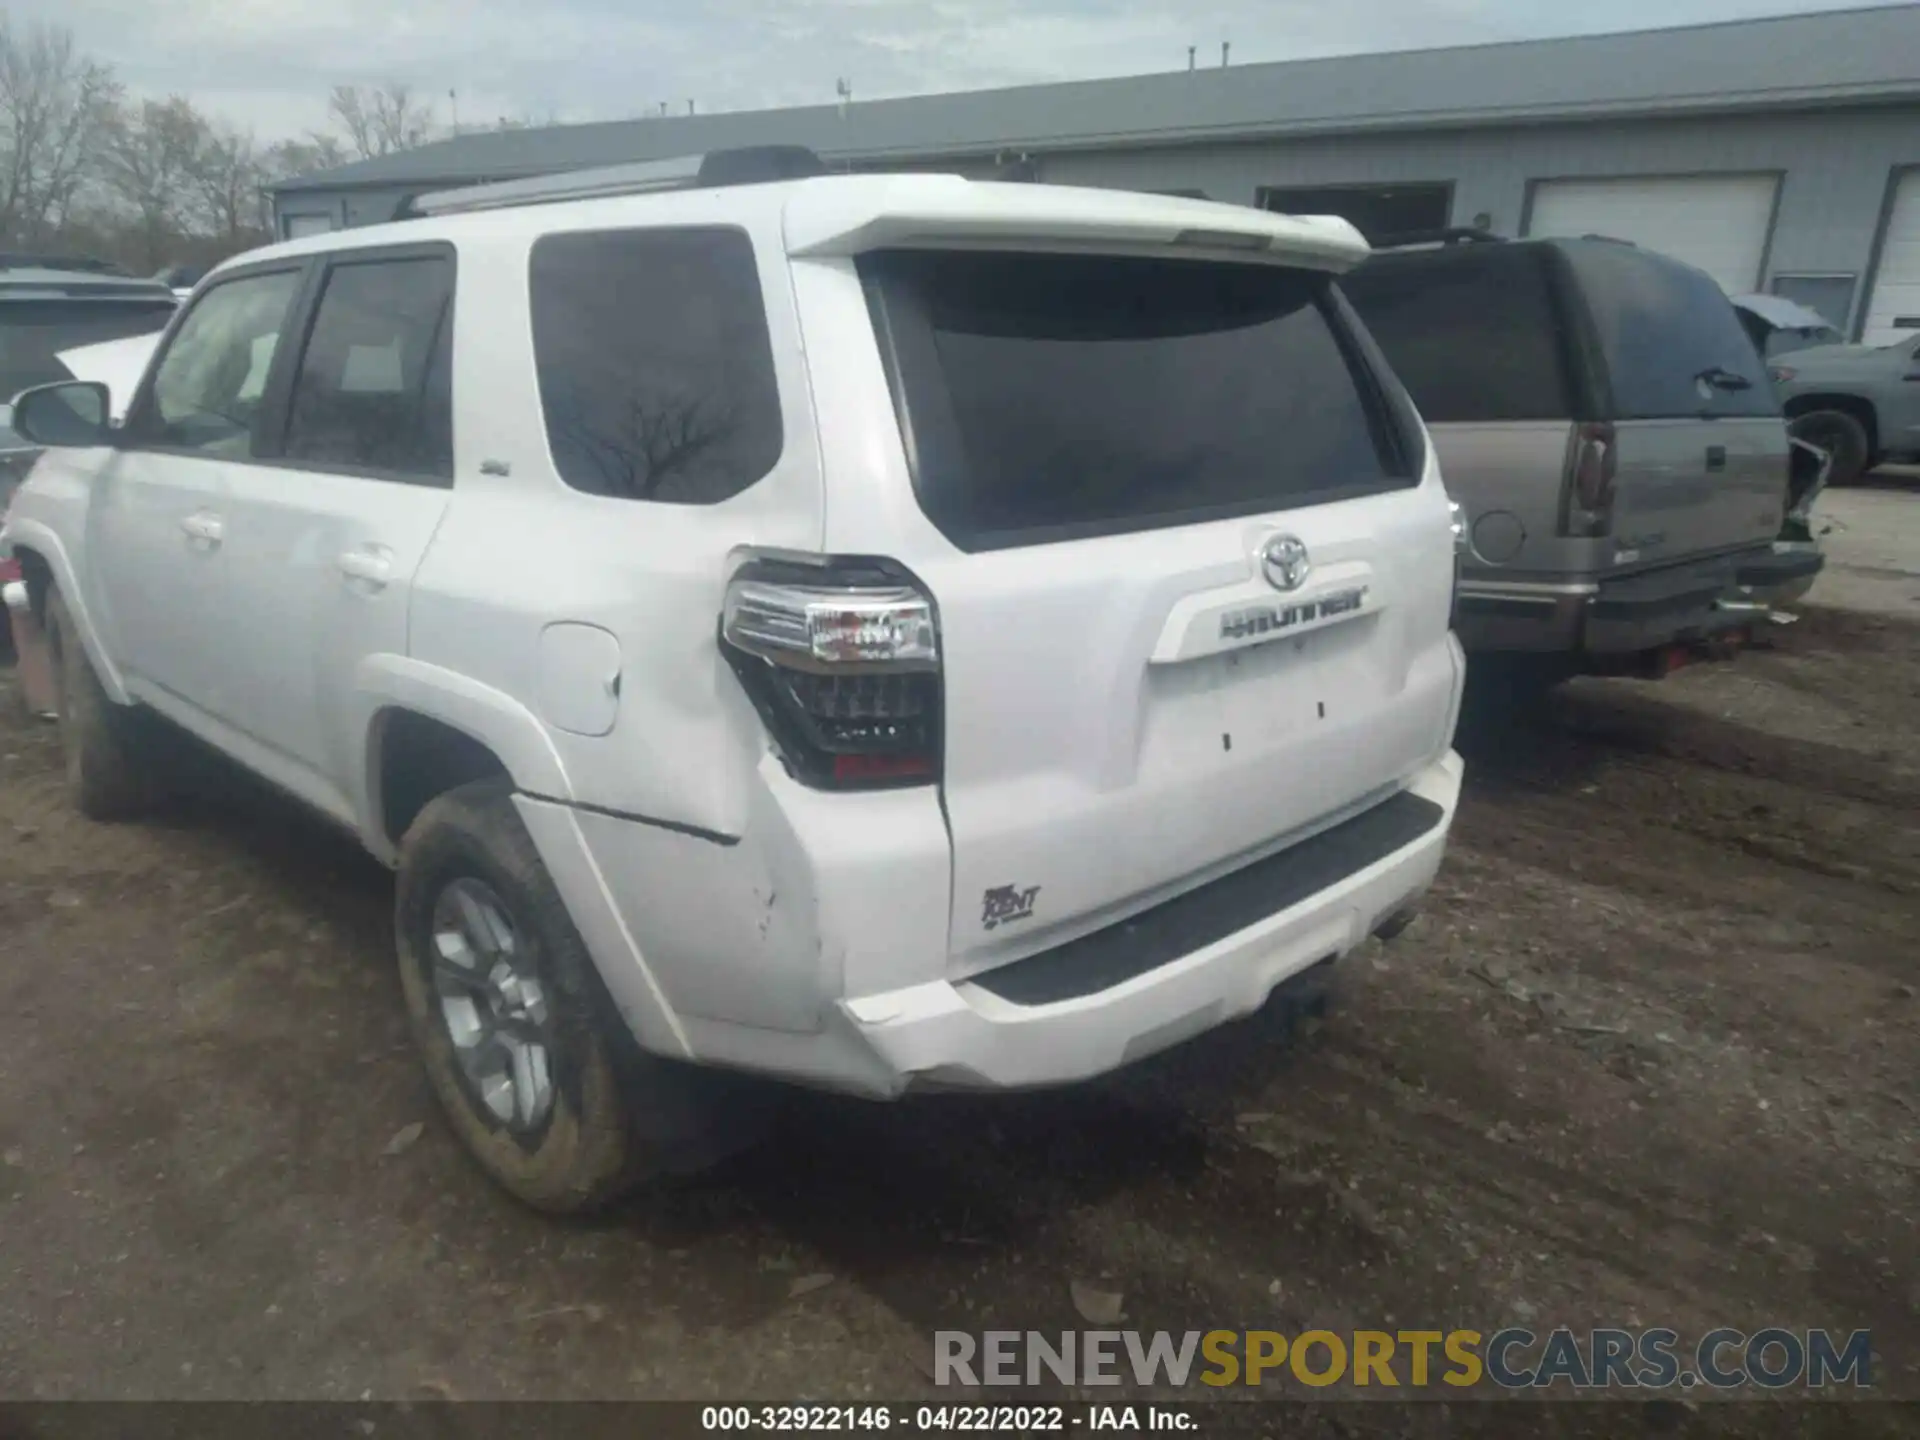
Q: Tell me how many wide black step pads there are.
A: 1